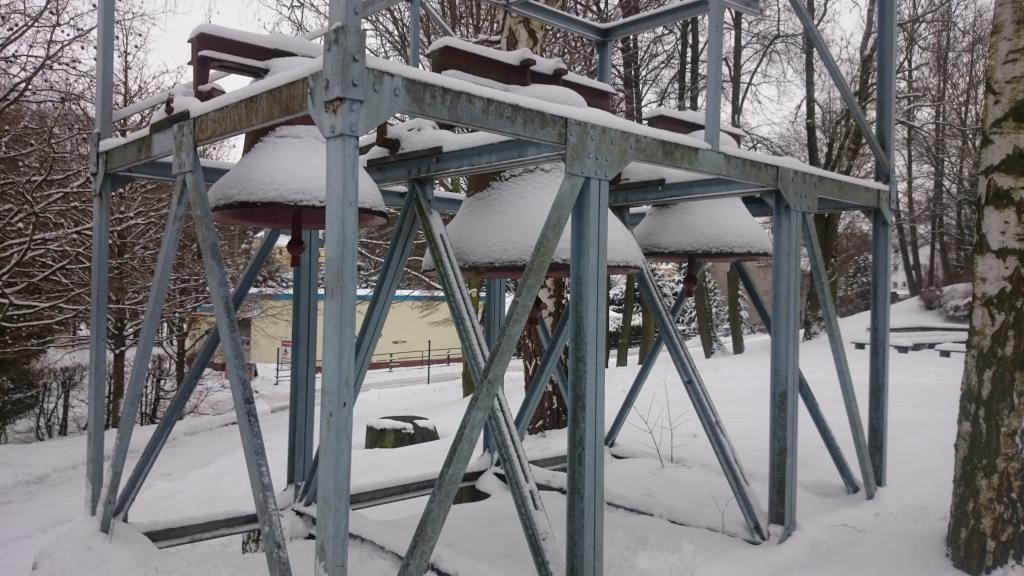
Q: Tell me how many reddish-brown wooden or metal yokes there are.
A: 3